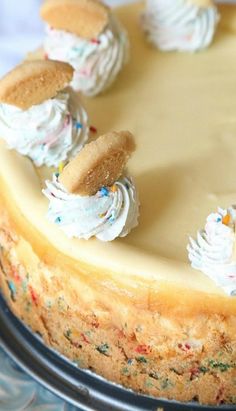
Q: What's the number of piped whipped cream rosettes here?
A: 5